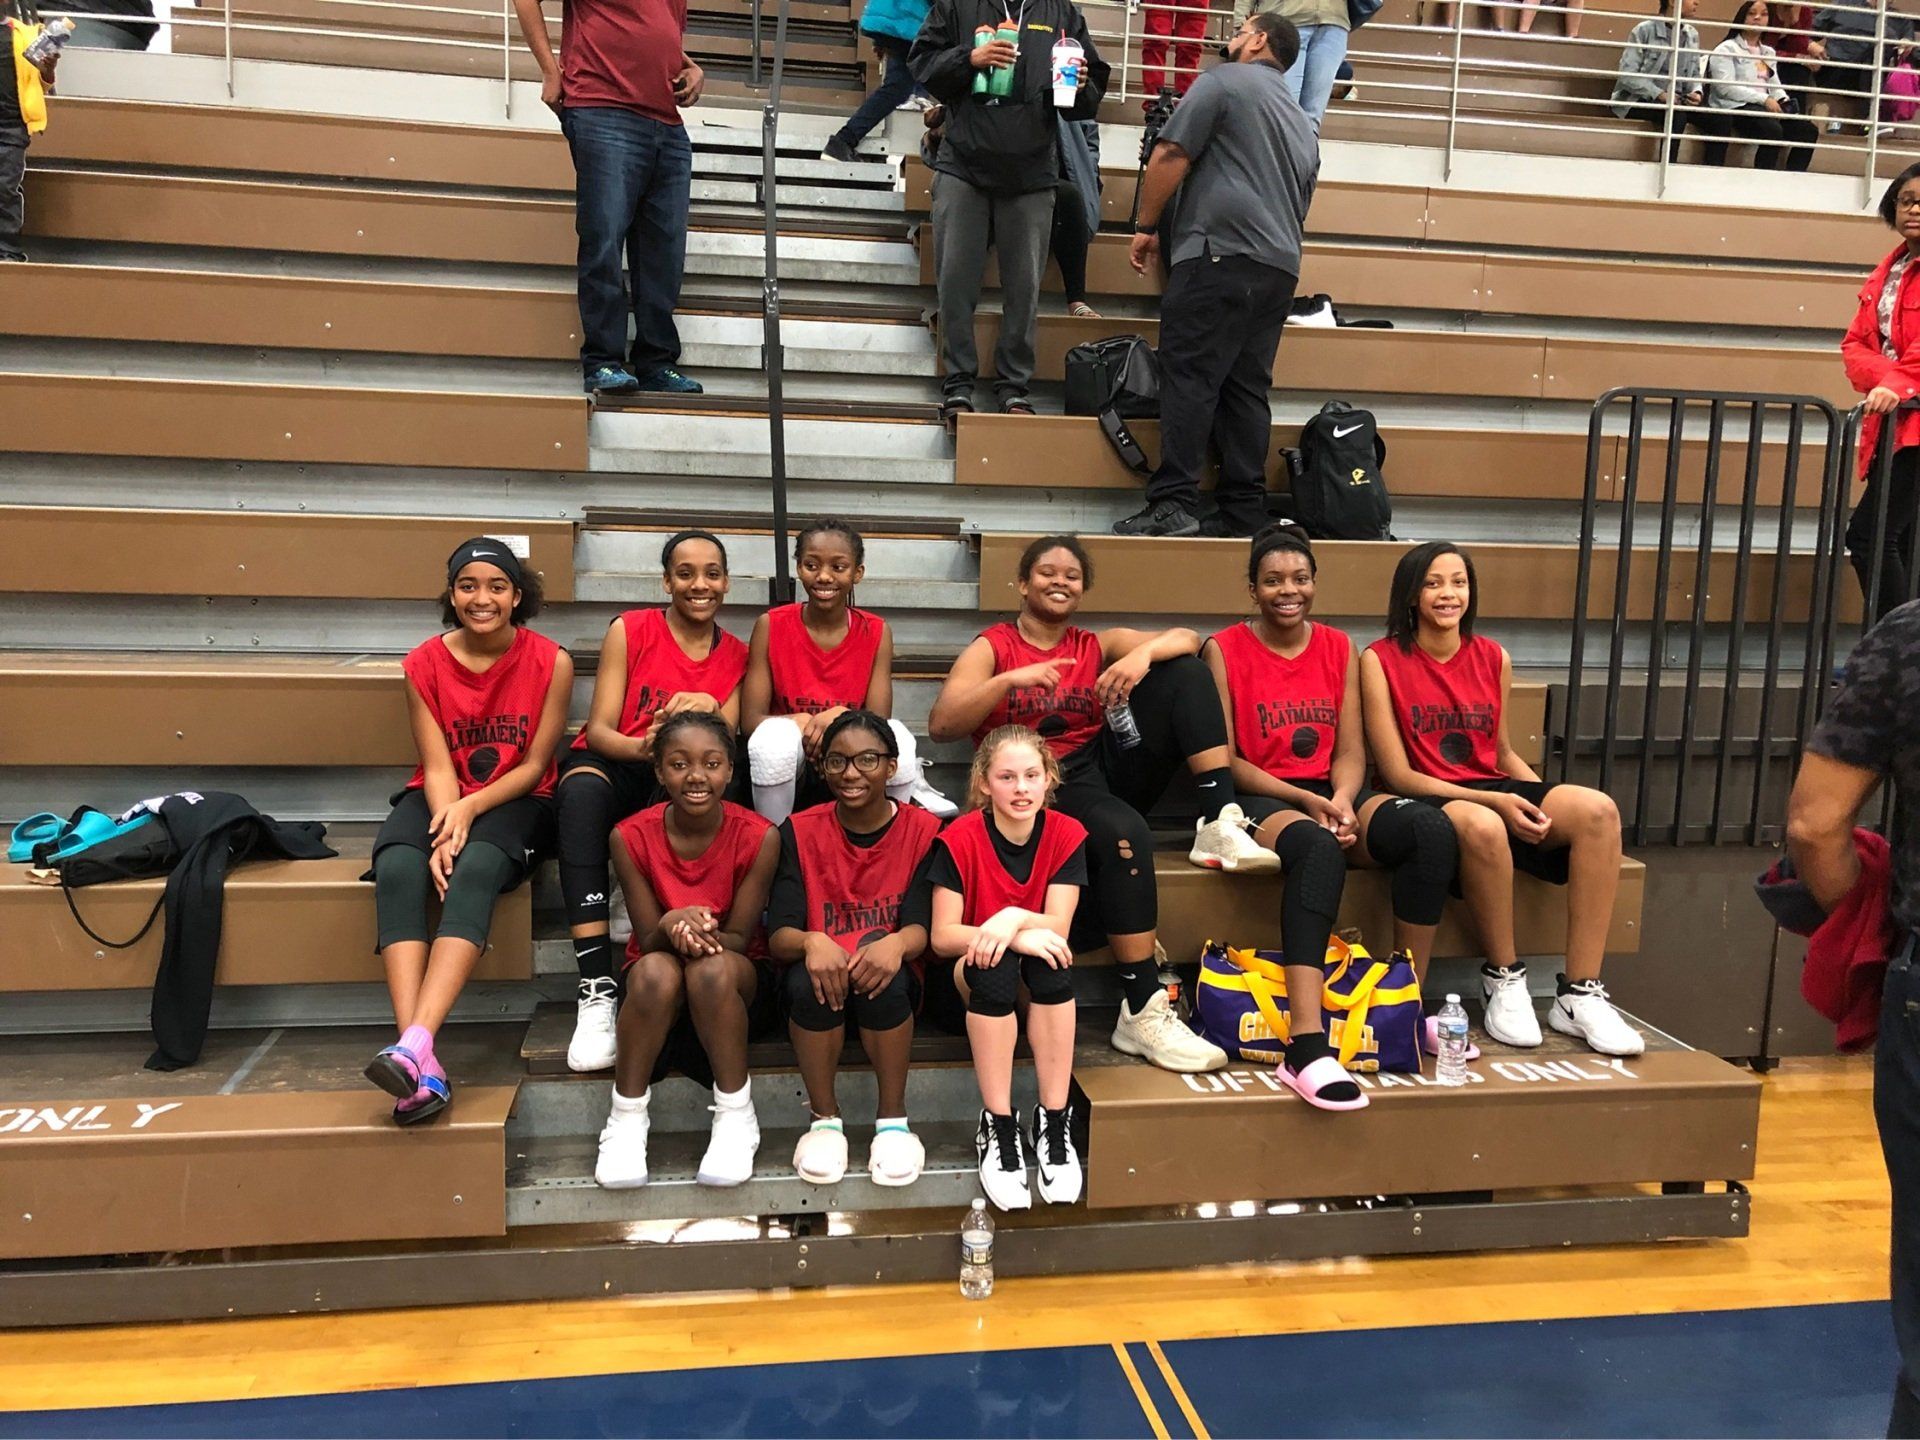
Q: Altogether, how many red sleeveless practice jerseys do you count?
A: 9